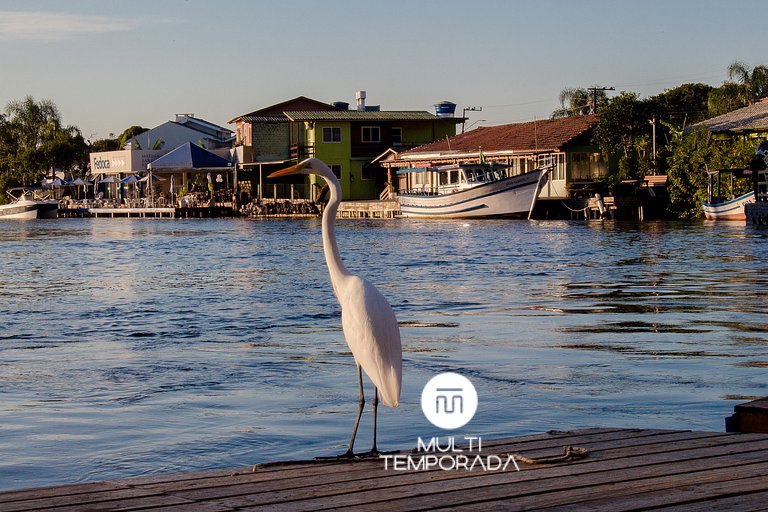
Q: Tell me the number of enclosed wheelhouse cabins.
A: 1